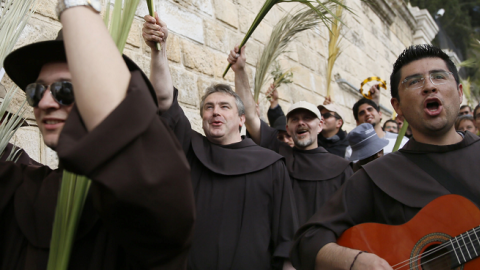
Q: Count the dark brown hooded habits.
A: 4